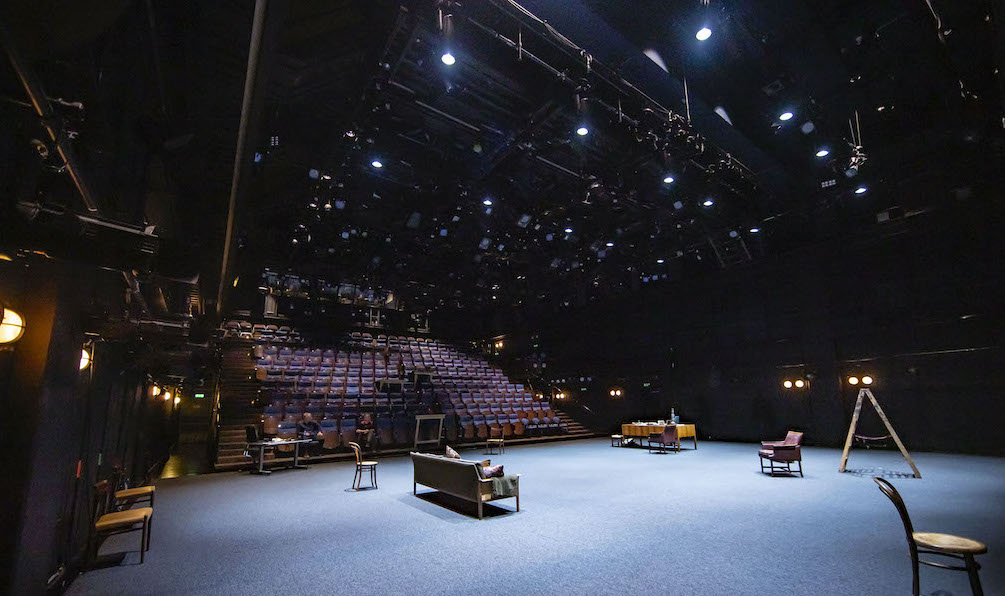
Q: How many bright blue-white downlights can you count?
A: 14